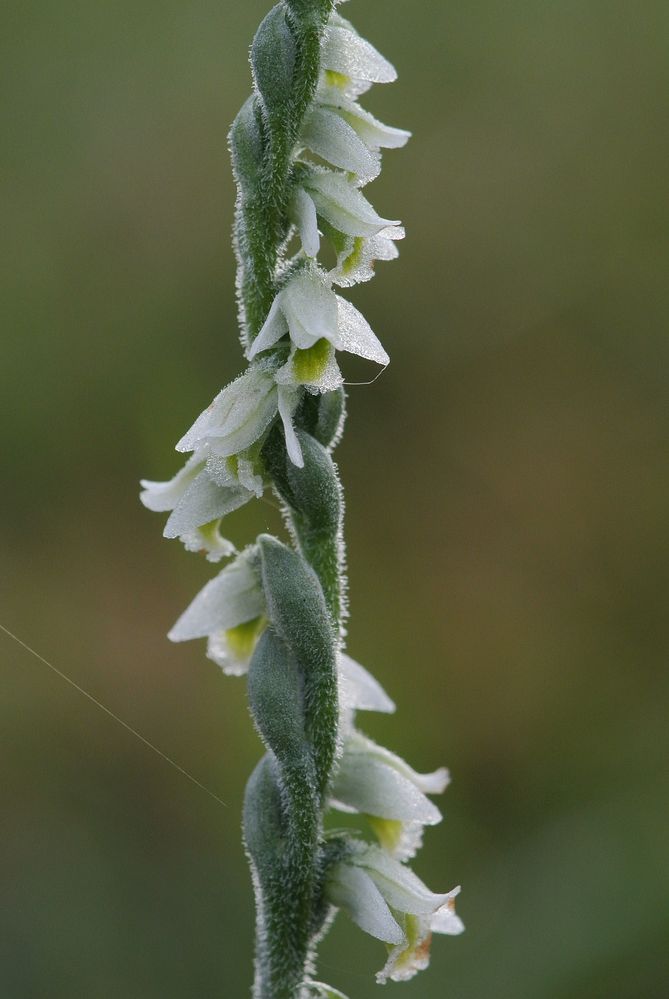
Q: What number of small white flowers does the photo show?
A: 10